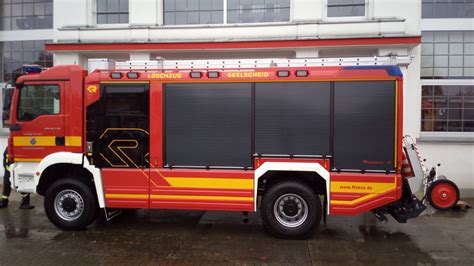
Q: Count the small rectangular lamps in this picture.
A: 6